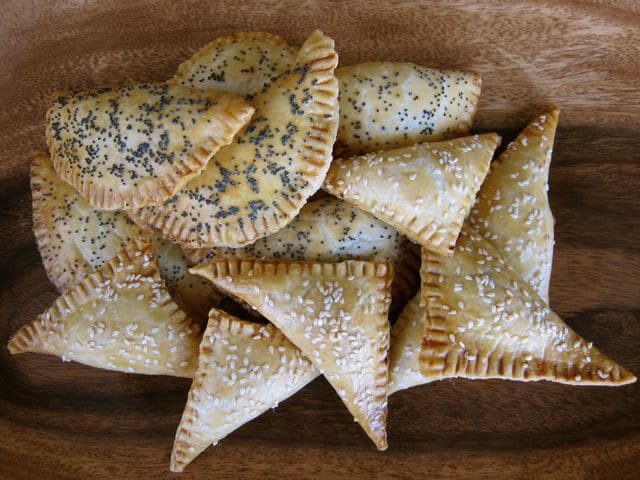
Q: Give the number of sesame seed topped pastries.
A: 7